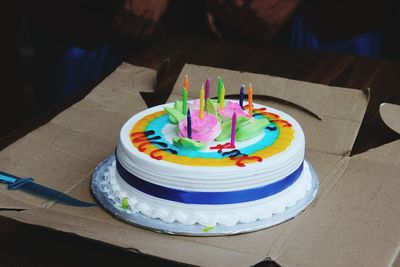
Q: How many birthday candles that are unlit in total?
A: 10